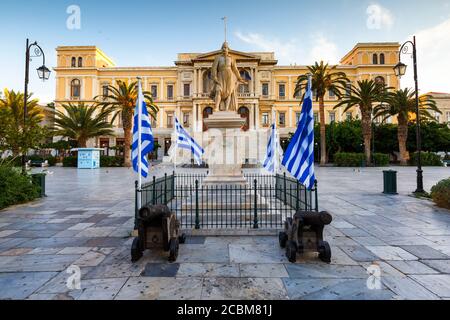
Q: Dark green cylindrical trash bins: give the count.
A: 2